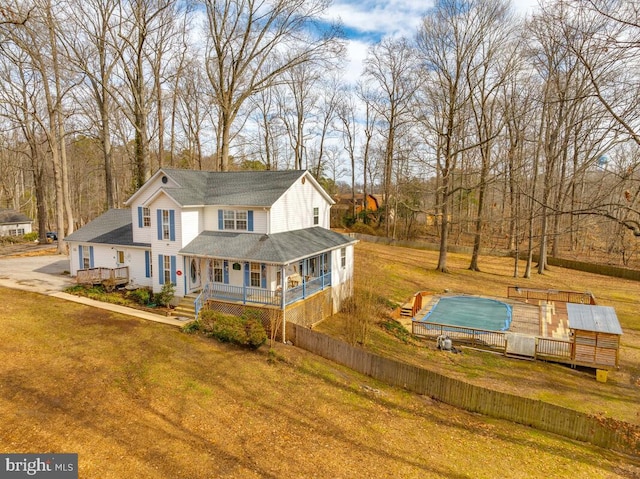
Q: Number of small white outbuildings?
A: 1